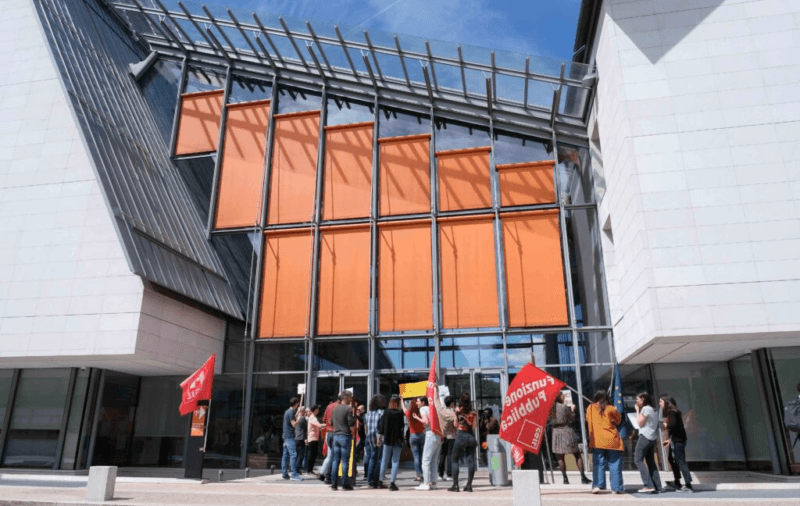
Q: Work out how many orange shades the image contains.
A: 12